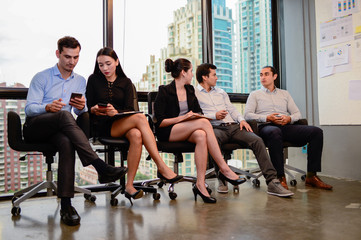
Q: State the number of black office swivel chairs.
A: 5